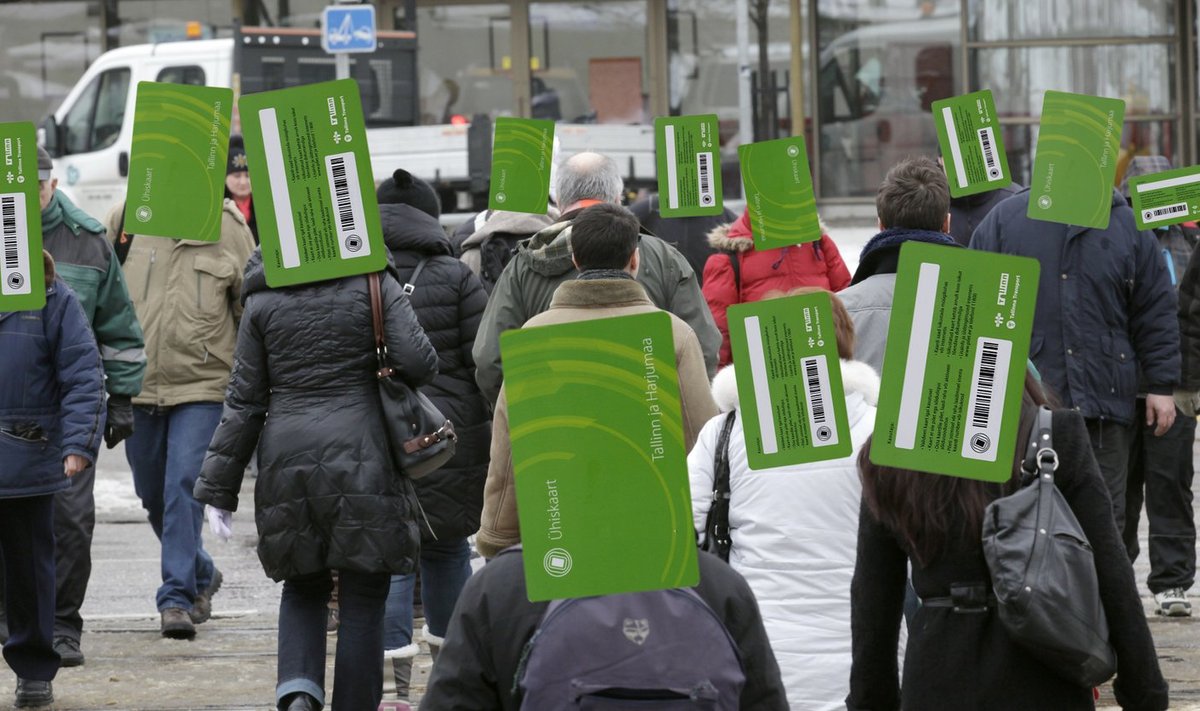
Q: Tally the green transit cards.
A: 12